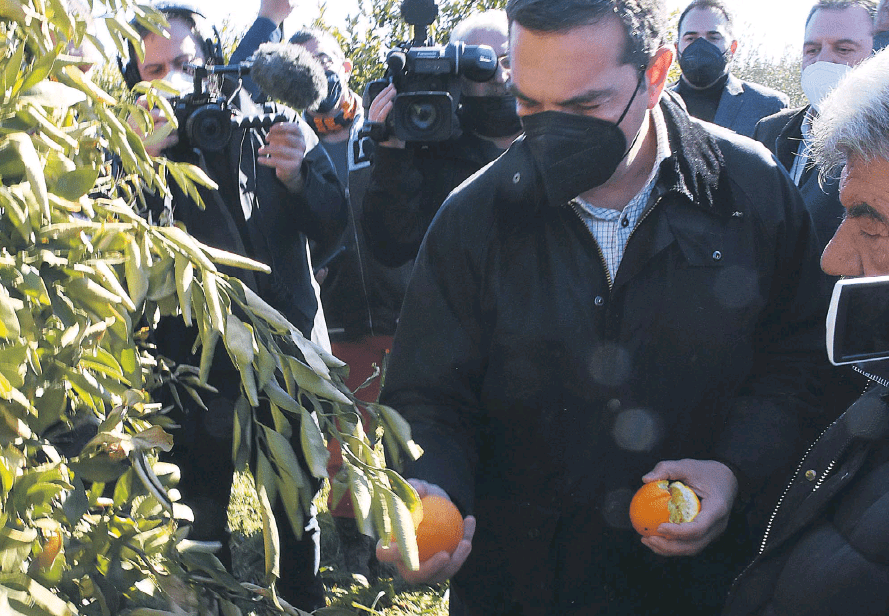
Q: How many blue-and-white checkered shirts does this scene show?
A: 1